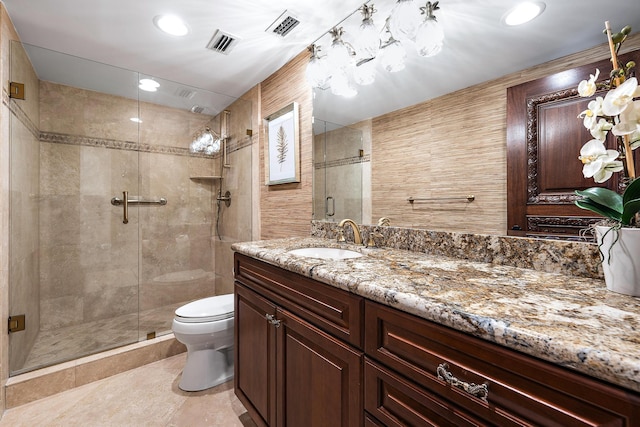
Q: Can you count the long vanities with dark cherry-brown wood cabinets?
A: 1